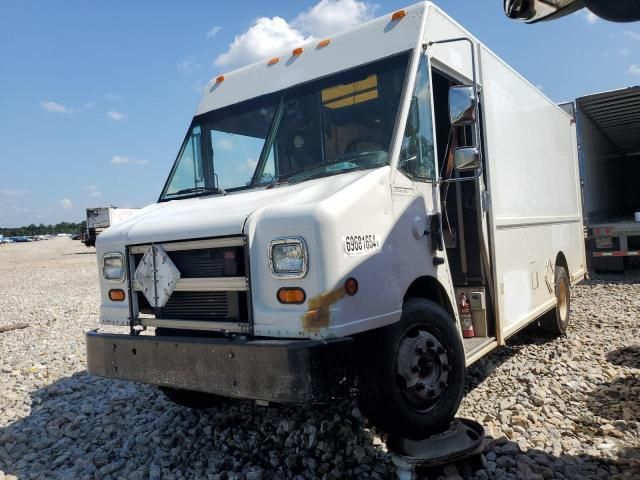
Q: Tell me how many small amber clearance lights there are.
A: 5